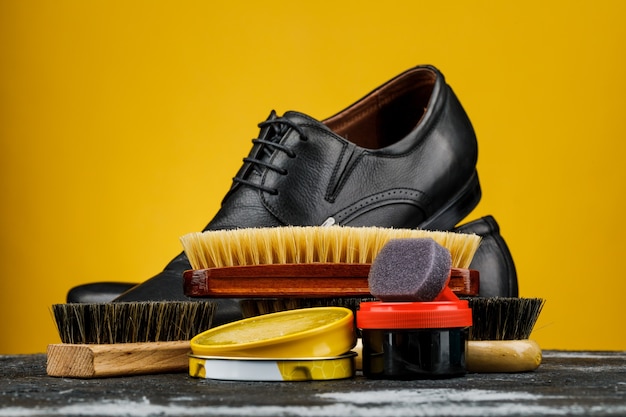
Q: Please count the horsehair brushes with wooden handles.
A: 3